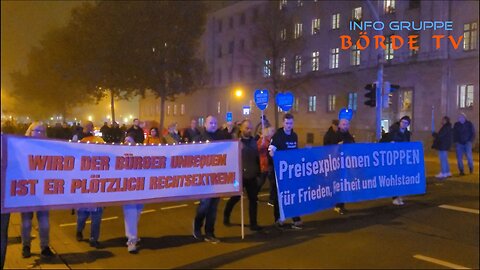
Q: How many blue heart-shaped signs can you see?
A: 3